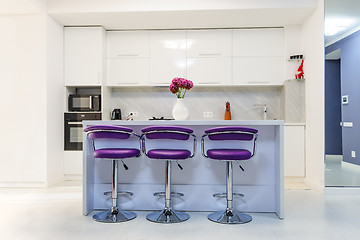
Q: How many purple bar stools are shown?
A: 3